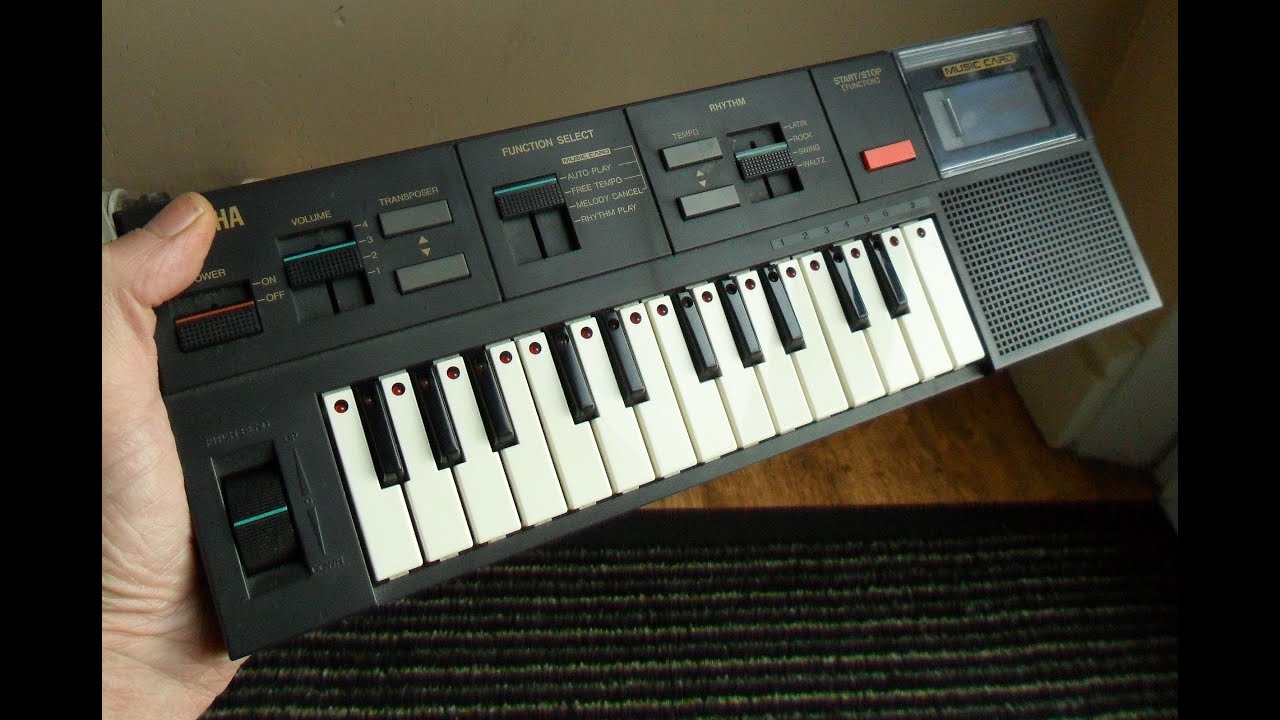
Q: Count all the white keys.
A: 15